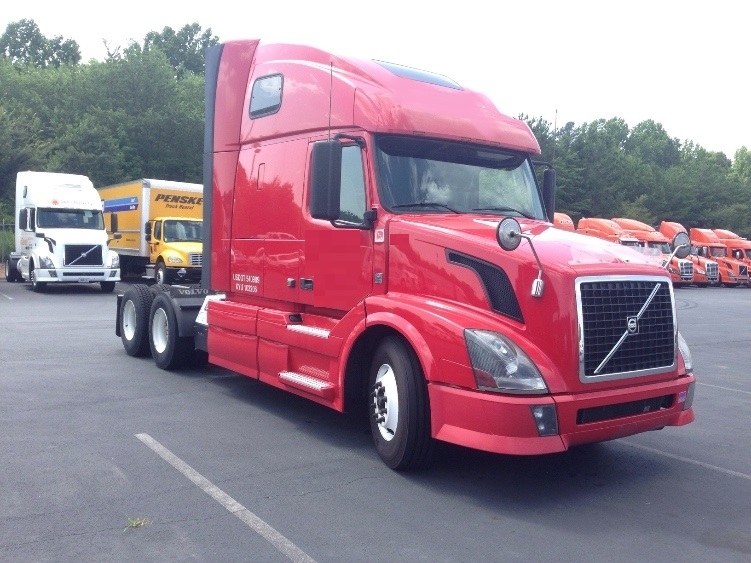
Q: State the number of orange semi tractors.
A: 6